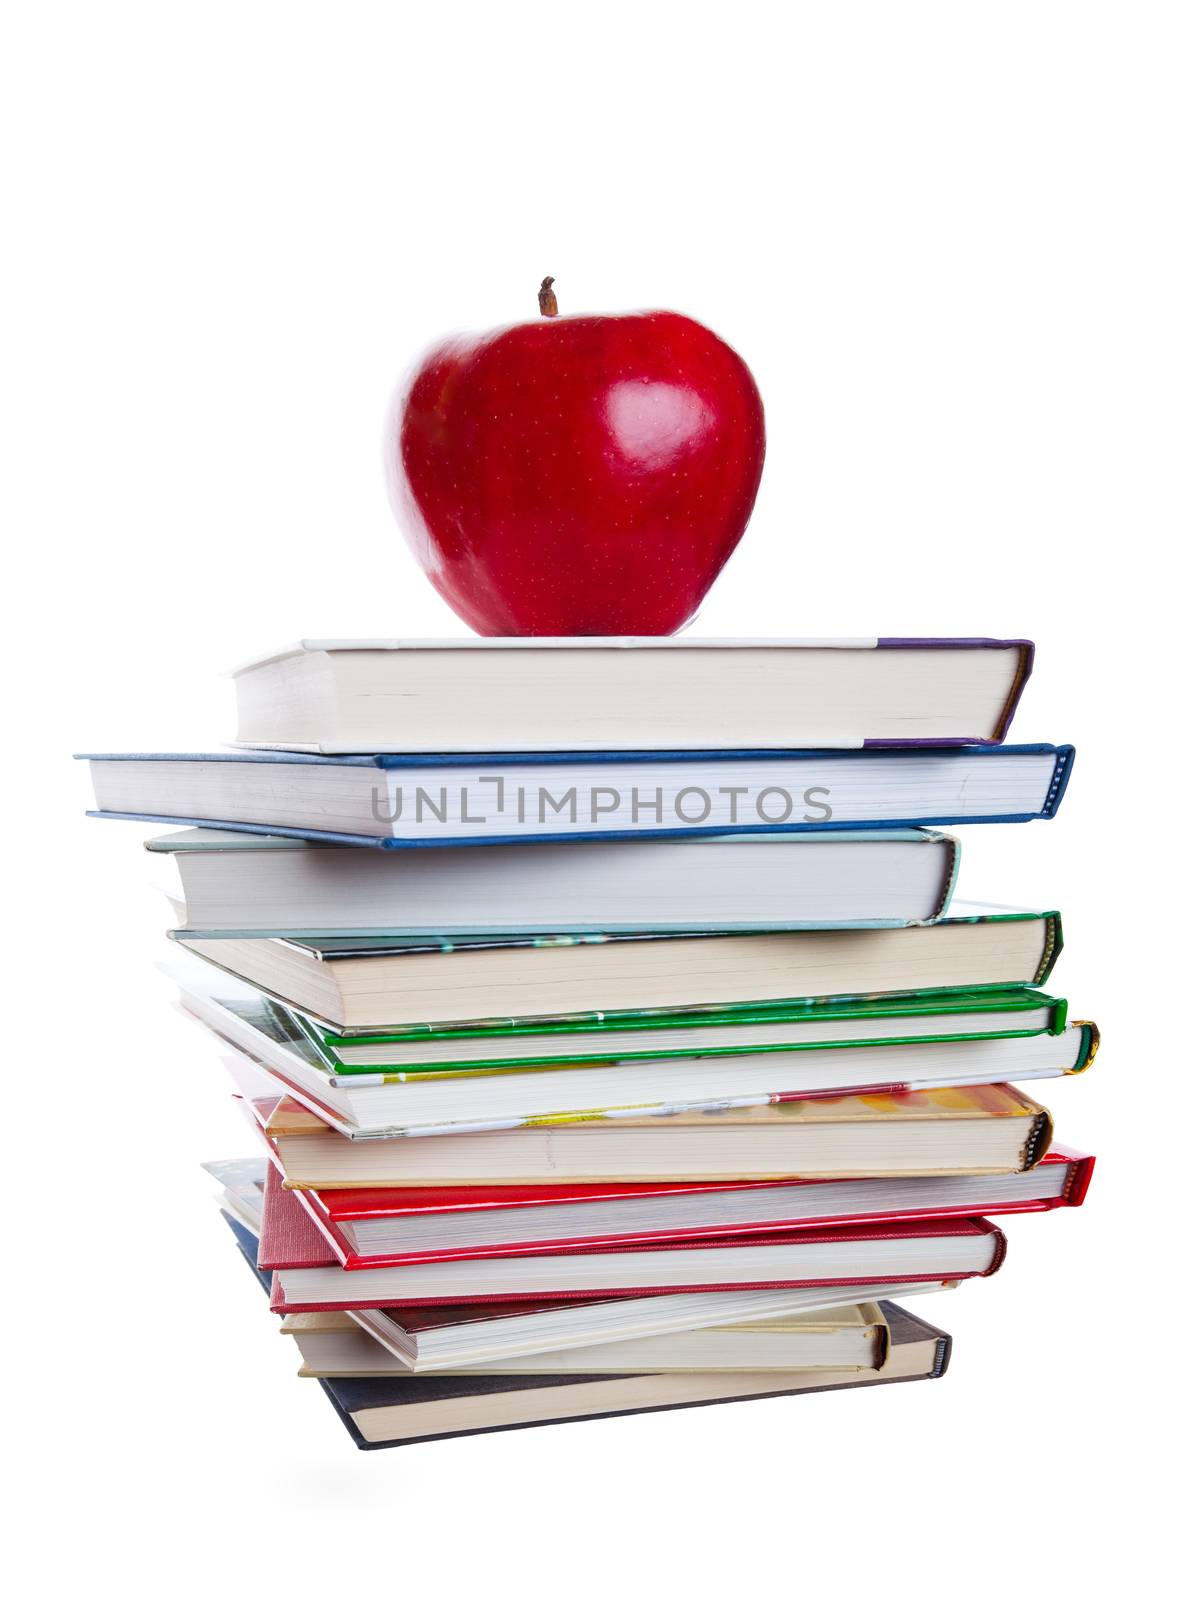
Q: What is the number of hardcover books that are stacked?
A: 12